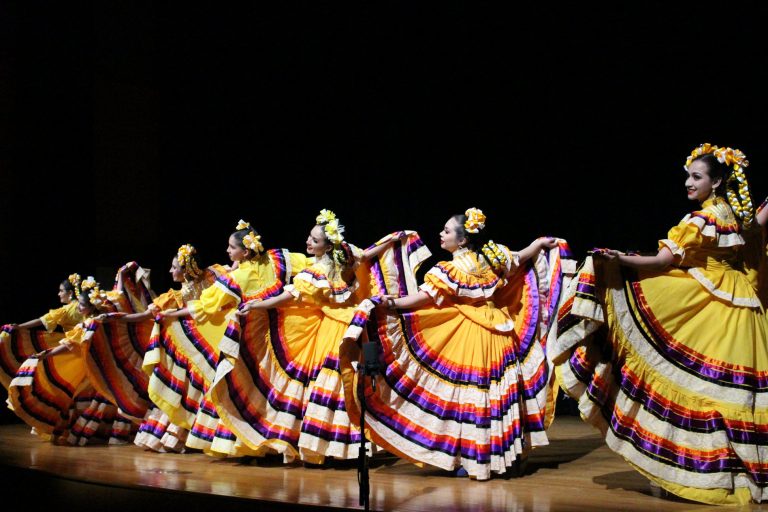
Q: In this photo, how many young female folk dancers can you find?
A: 7